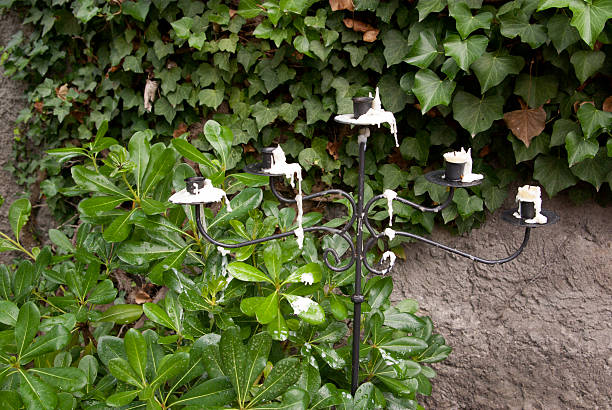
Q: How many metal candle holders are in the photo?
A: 5